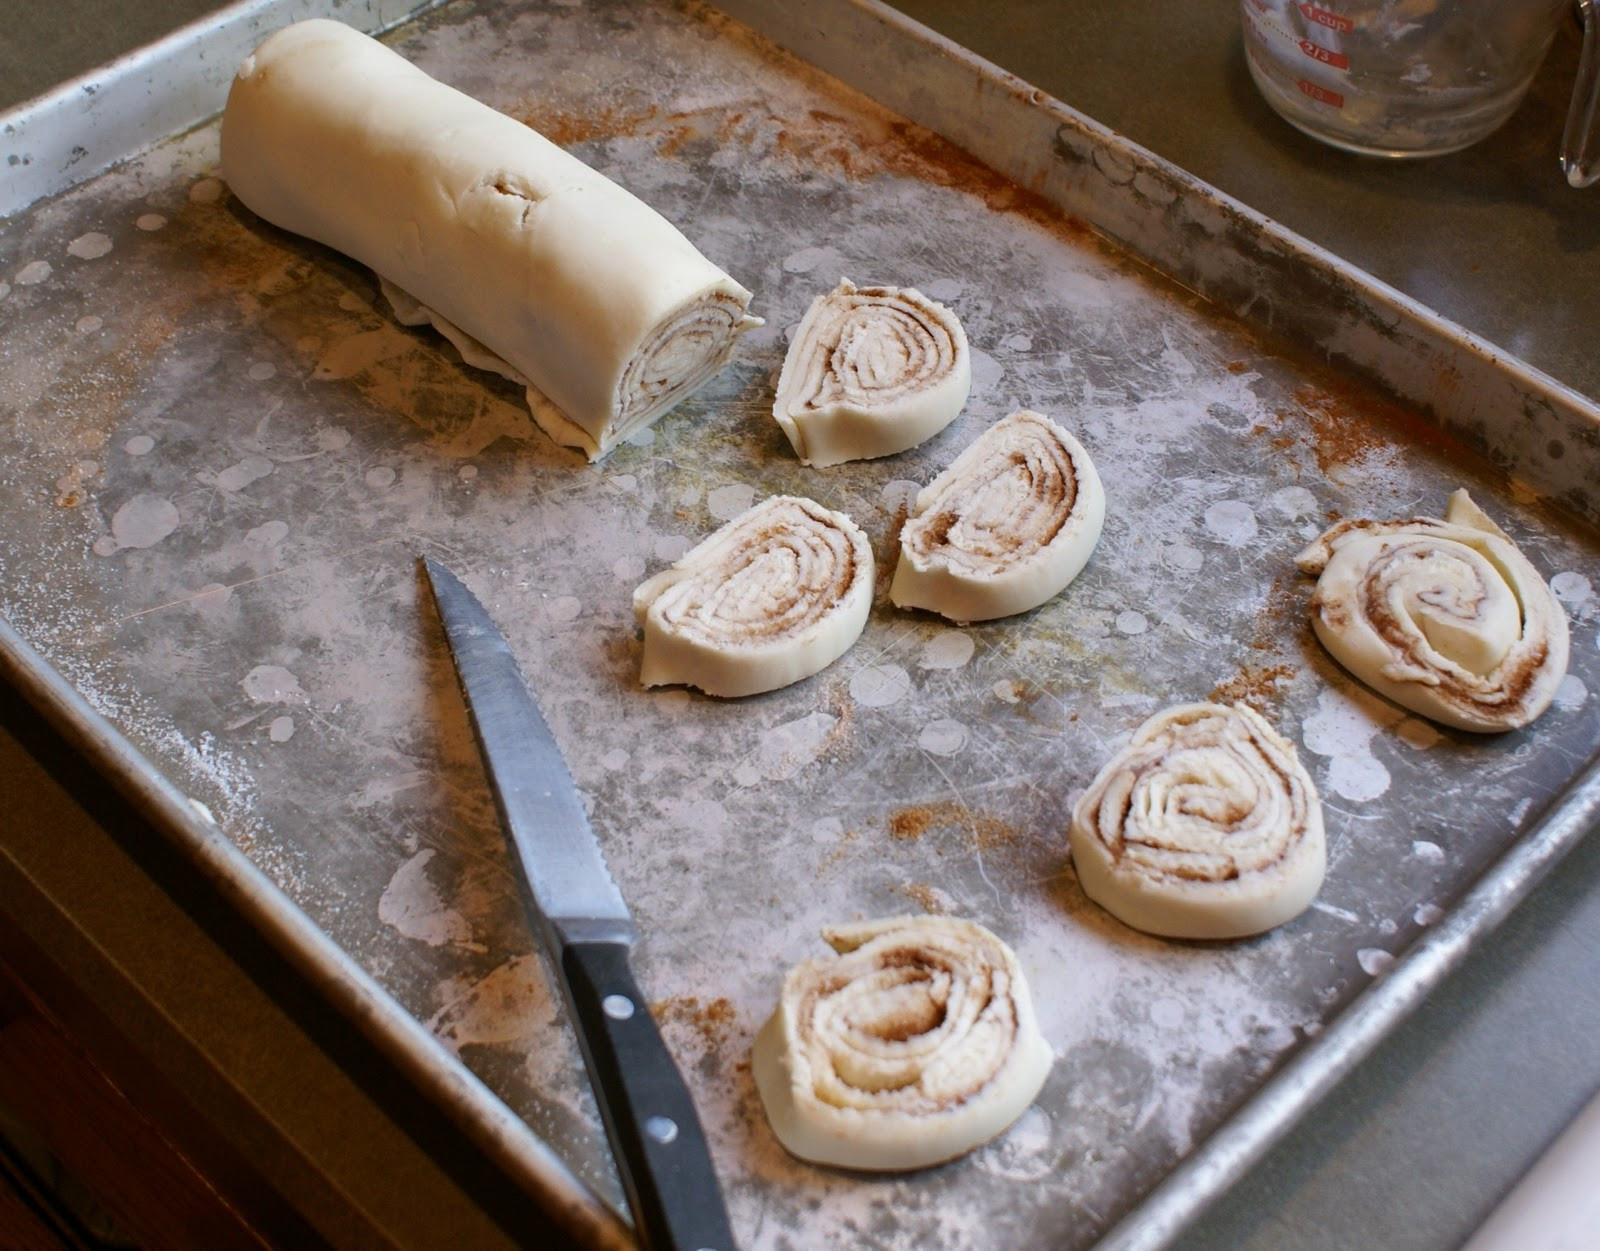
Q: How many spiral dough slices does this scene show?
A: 6